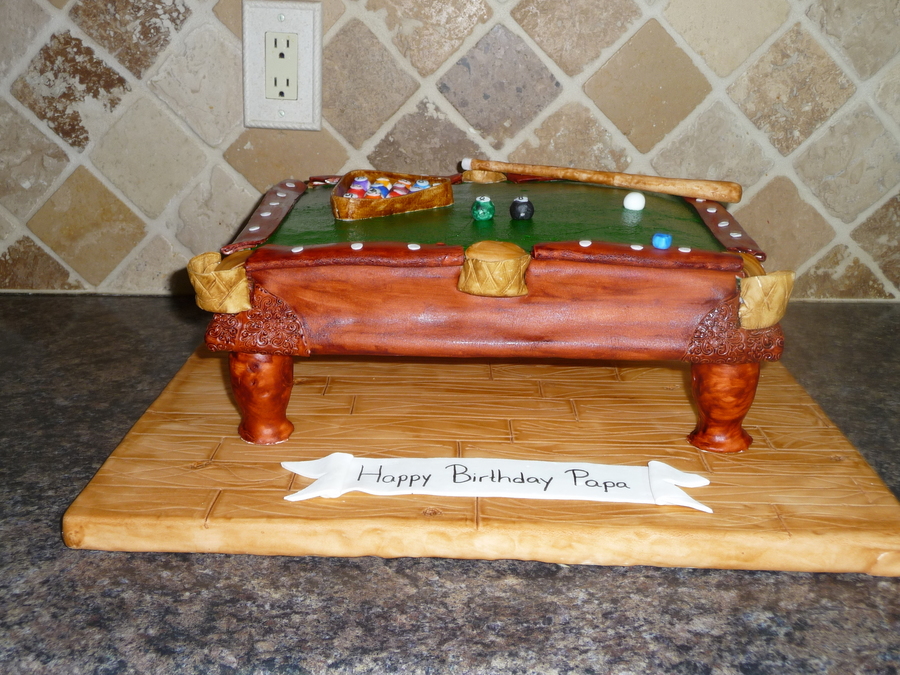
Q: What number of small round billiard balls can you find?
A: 15